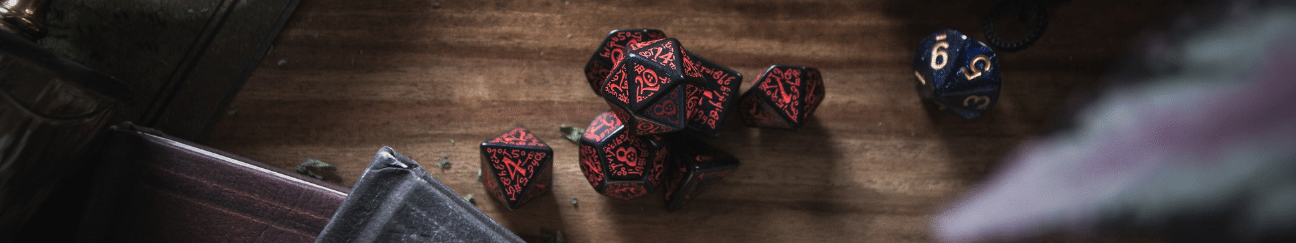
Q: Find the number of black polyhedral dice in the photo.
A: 7